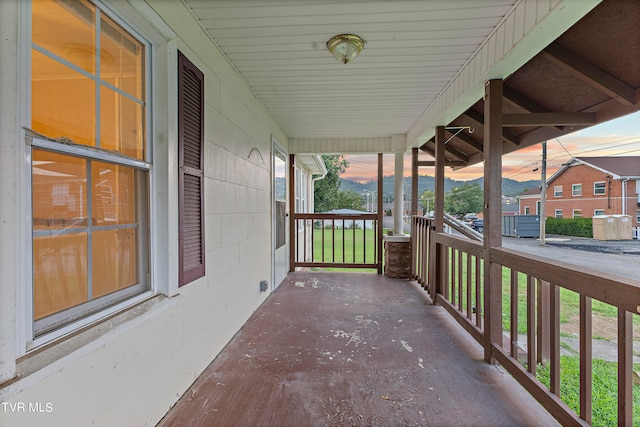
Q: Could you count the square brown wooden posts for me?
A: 5